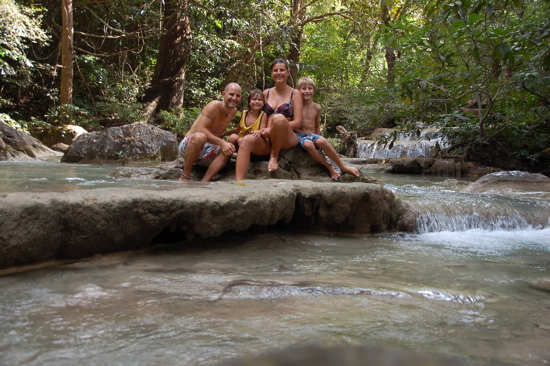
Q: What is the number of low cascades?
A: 2